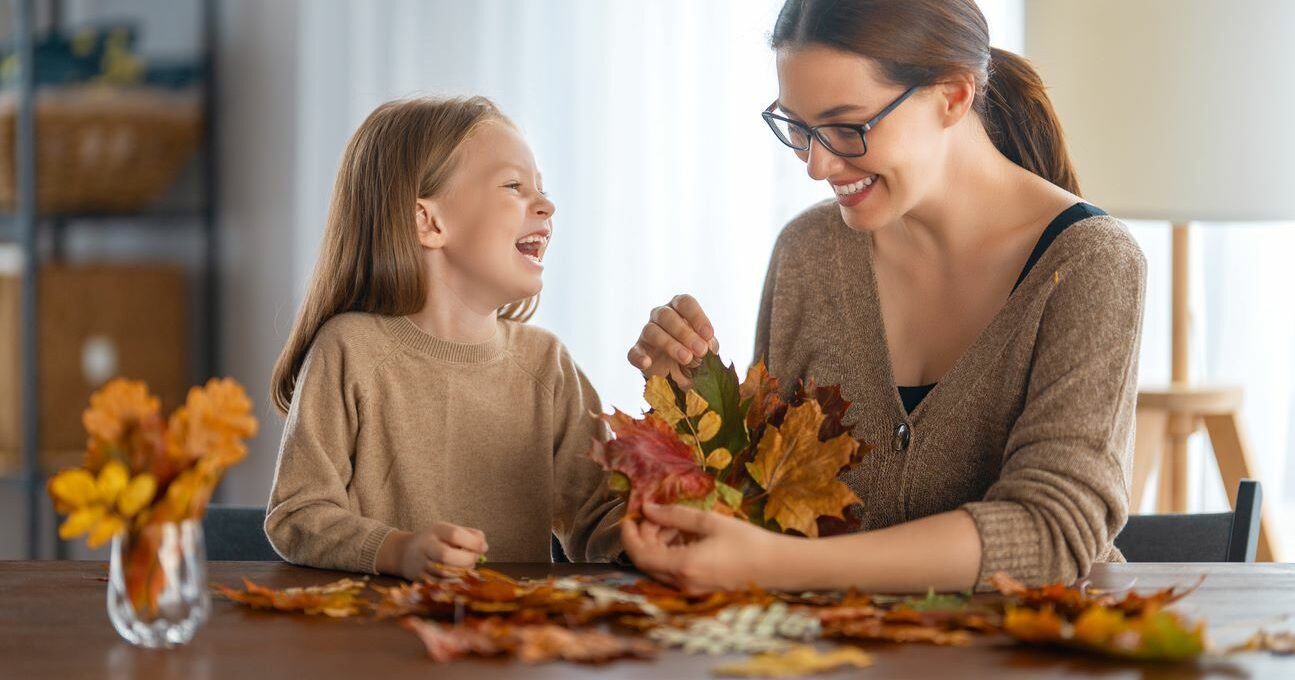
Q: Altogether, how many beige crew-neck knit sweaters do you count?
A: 1